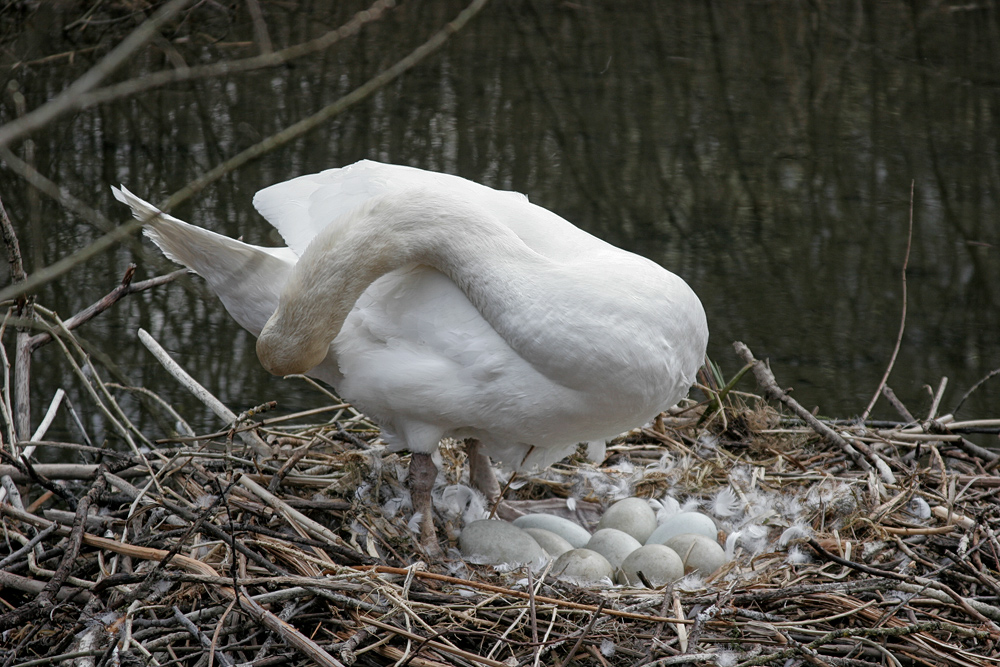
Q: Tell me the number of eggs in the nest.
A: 9